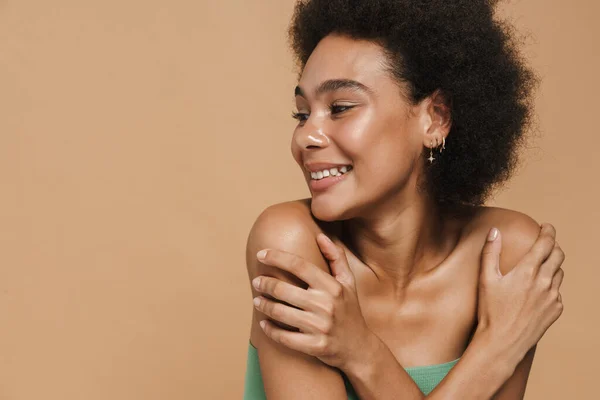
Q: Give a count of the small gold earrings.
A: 3